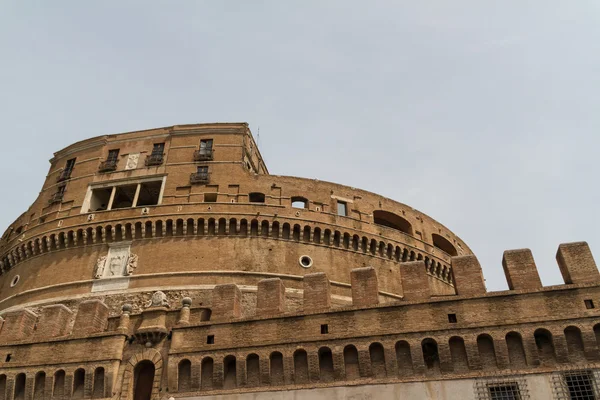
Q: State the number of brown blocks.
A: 11